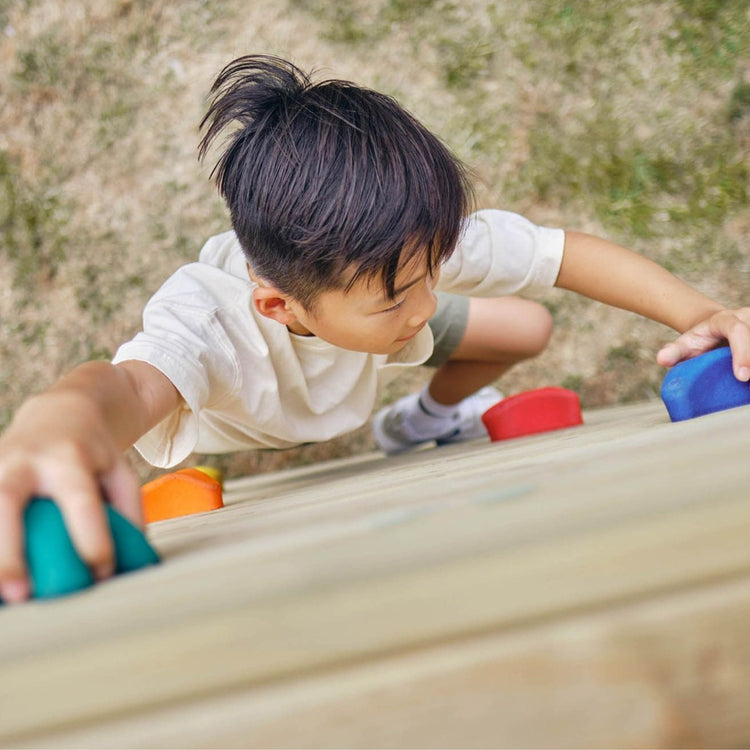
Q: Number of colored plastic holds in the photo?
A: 5